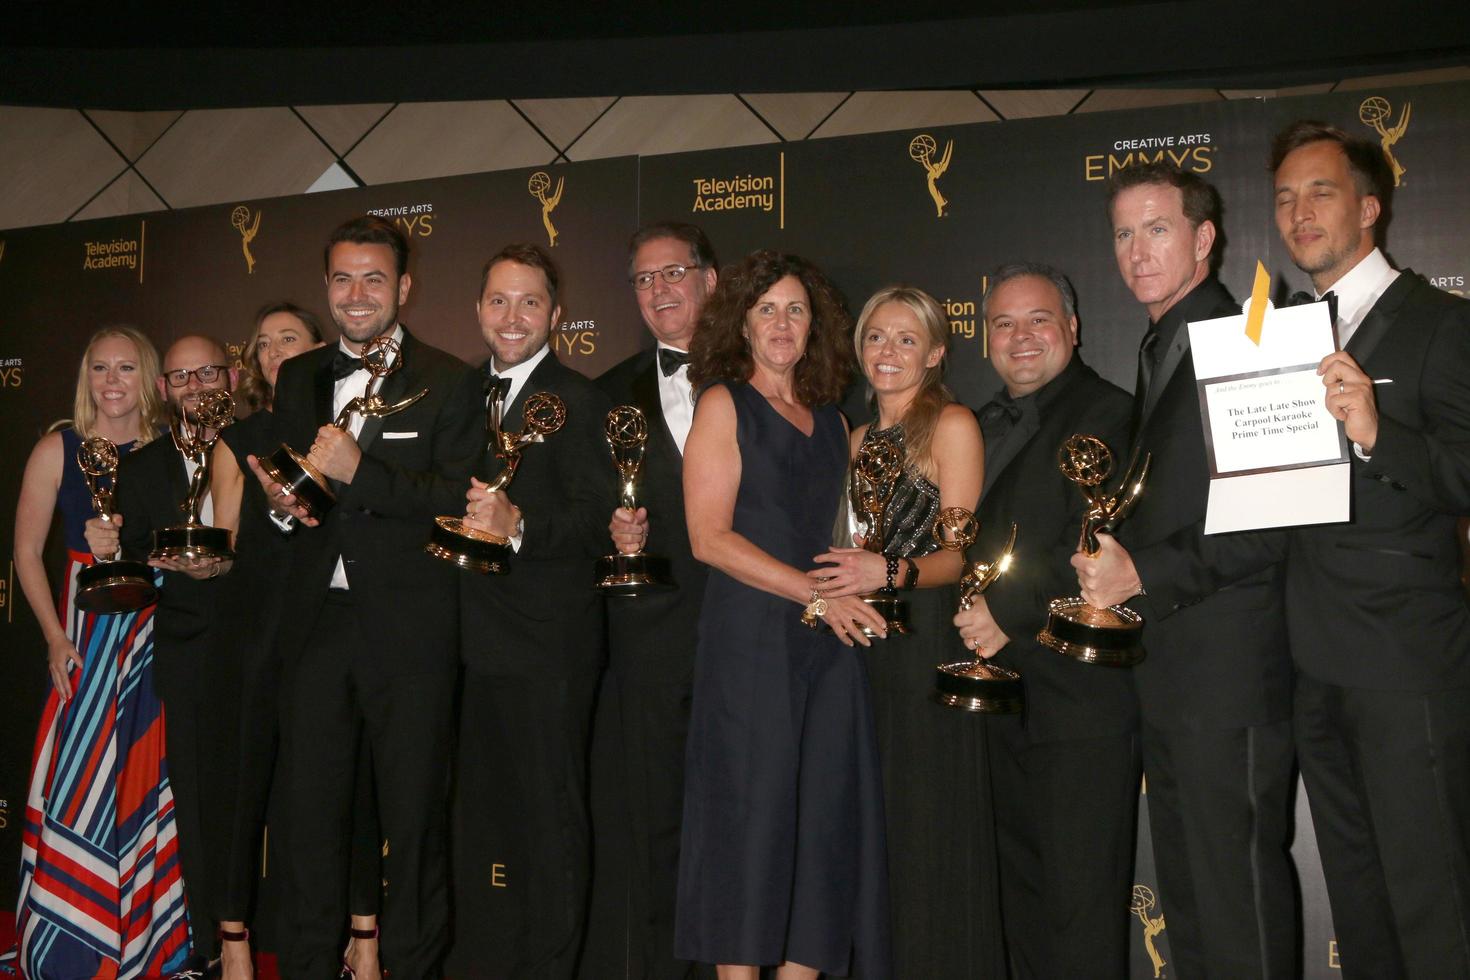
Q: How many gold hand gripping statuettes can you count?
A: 8